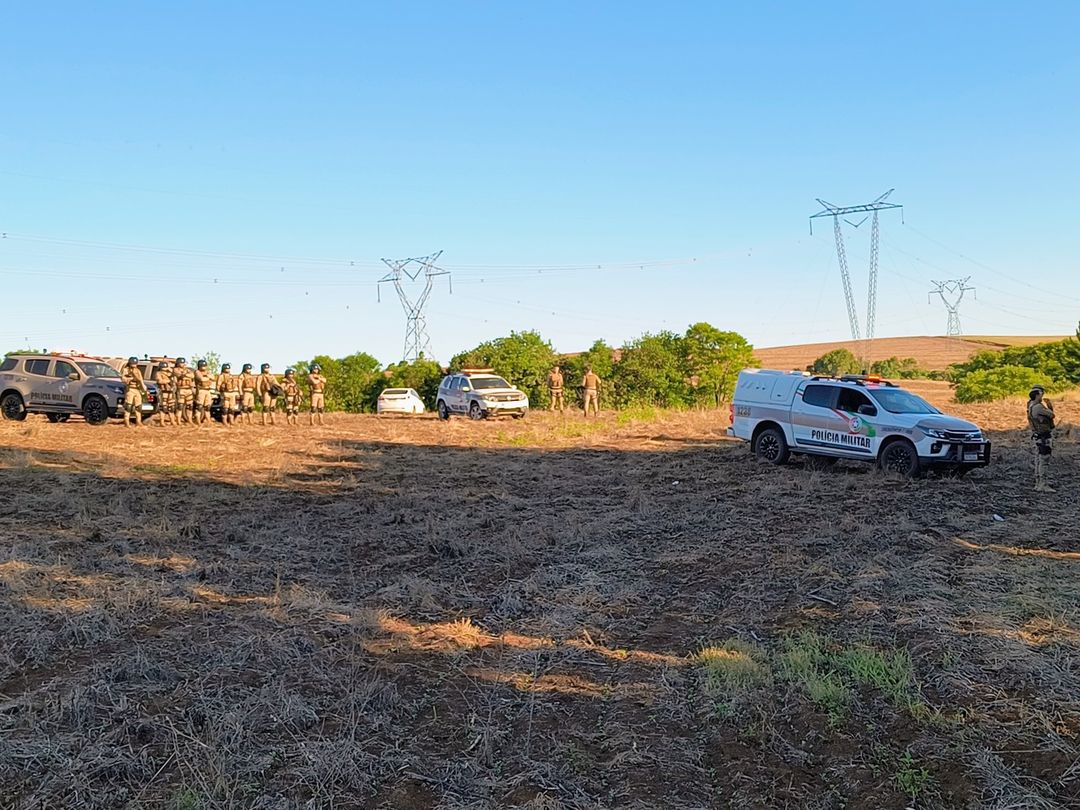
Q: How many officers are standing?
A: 12